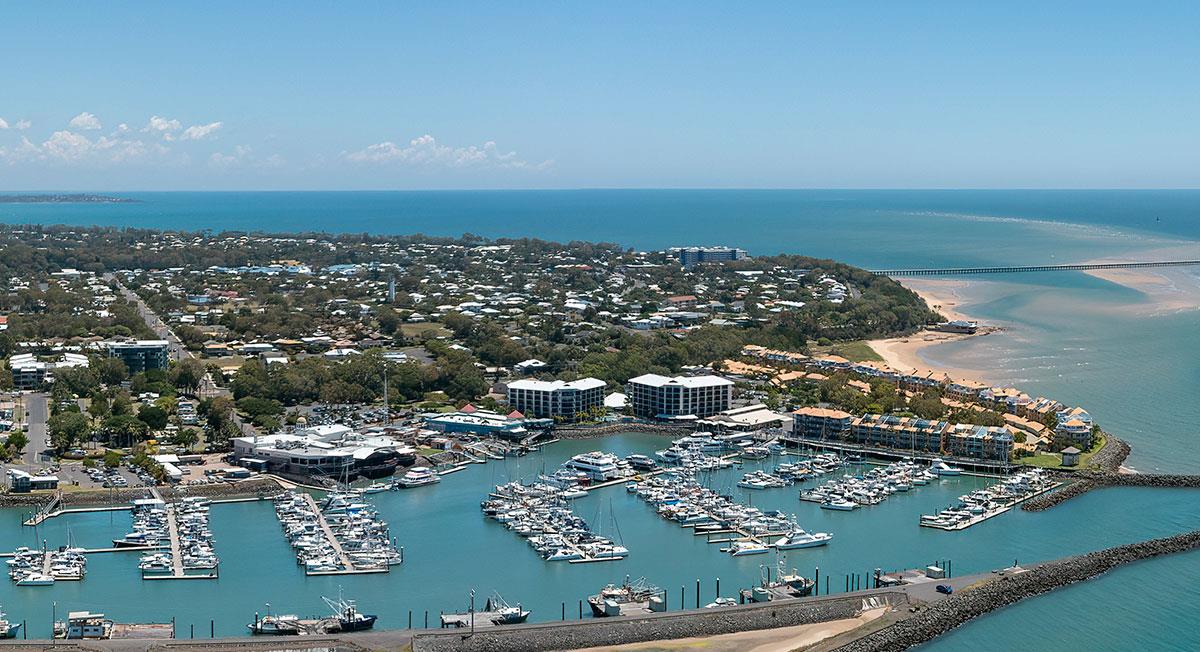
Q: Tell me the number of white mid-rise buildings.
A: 2